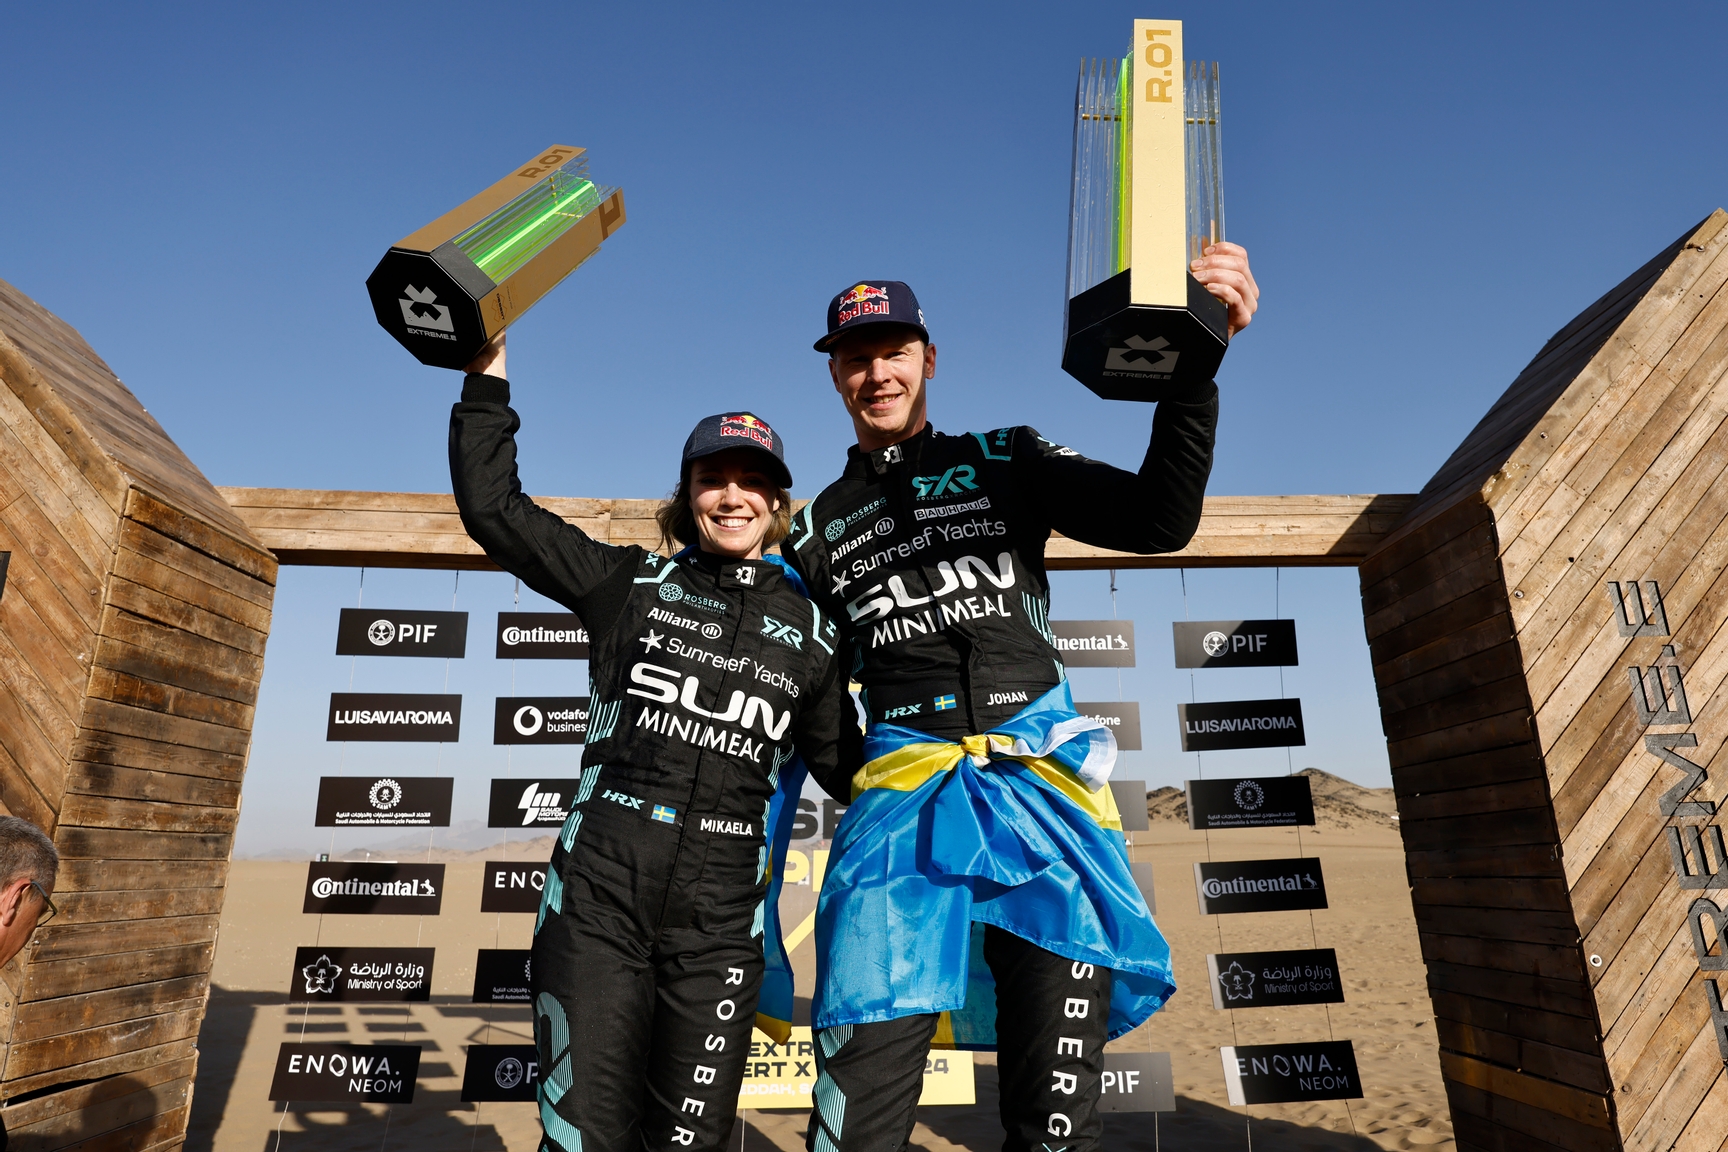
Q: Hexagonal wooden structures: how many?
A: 2